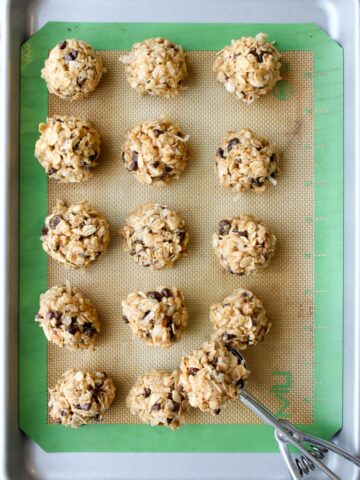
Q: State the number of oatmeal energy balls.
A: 15